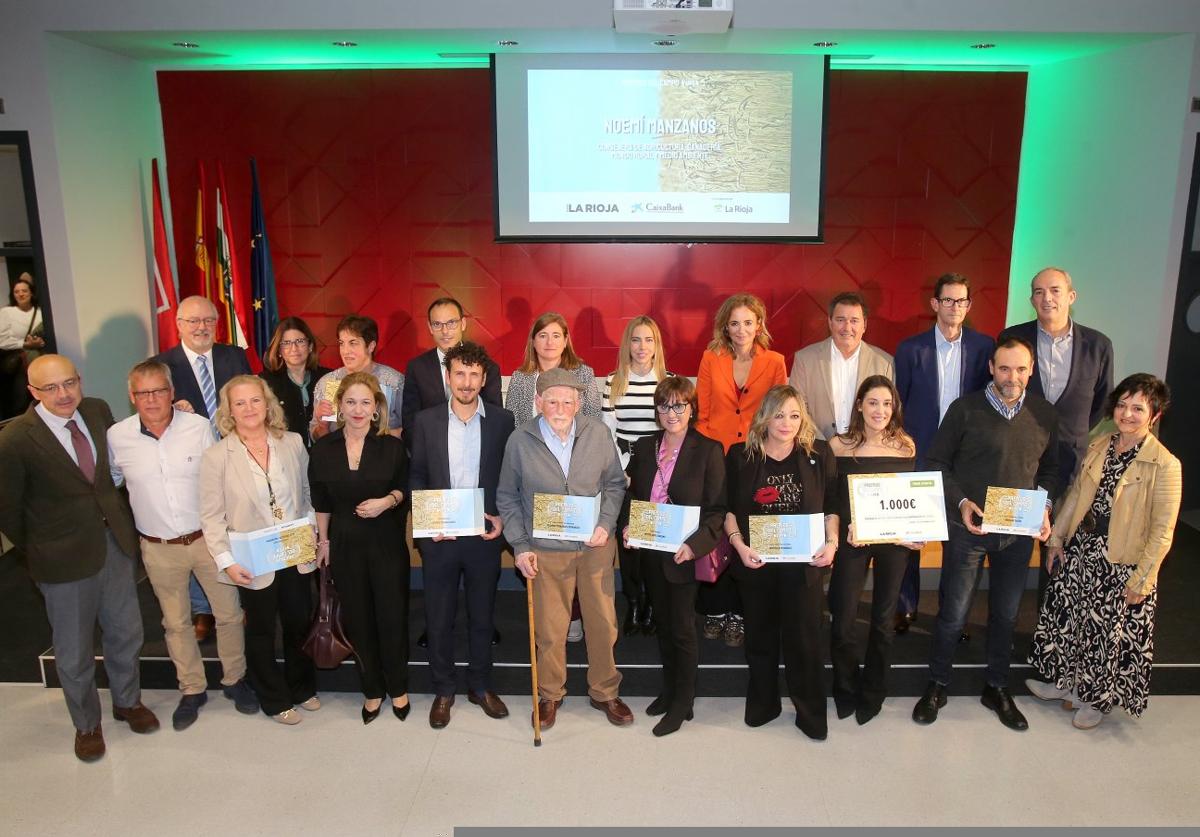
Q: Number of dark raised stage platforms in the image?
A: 1